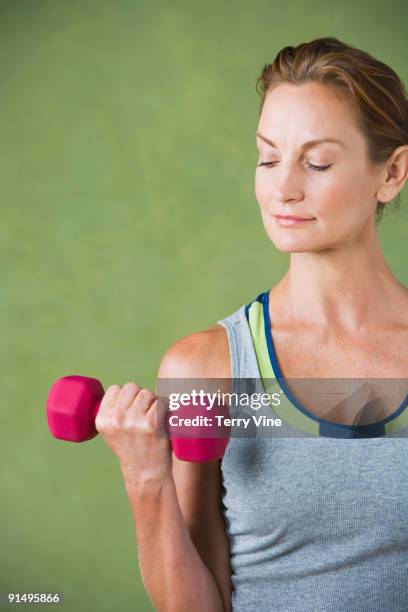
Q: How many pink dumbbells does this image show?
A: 1